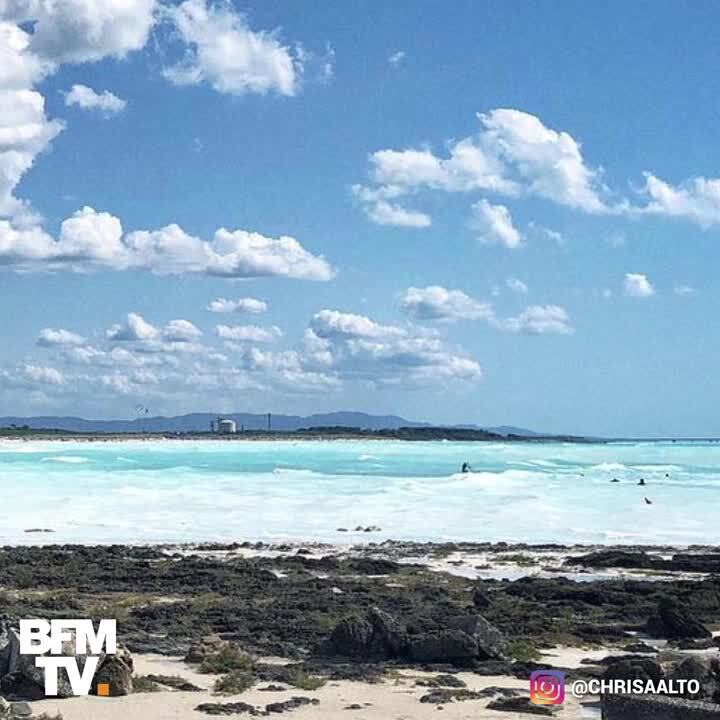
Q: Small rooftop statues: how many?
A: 0